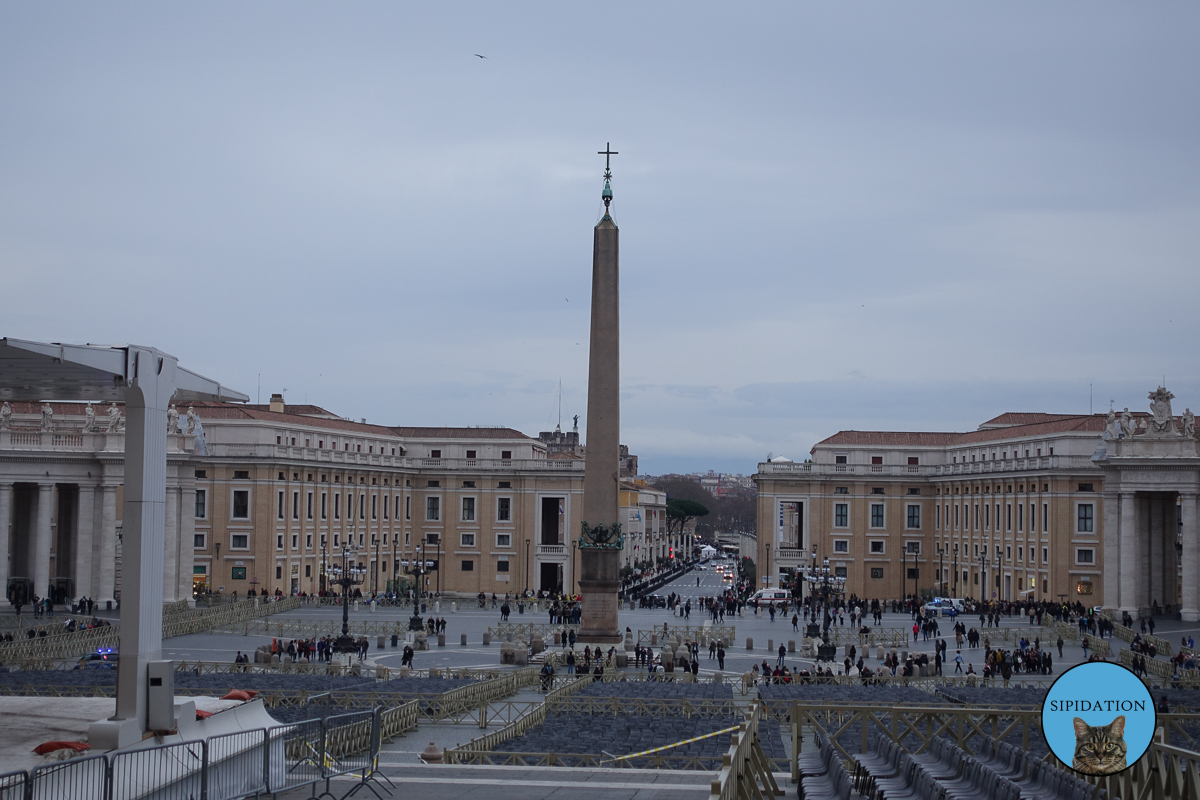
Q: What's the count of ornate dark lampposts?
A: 4